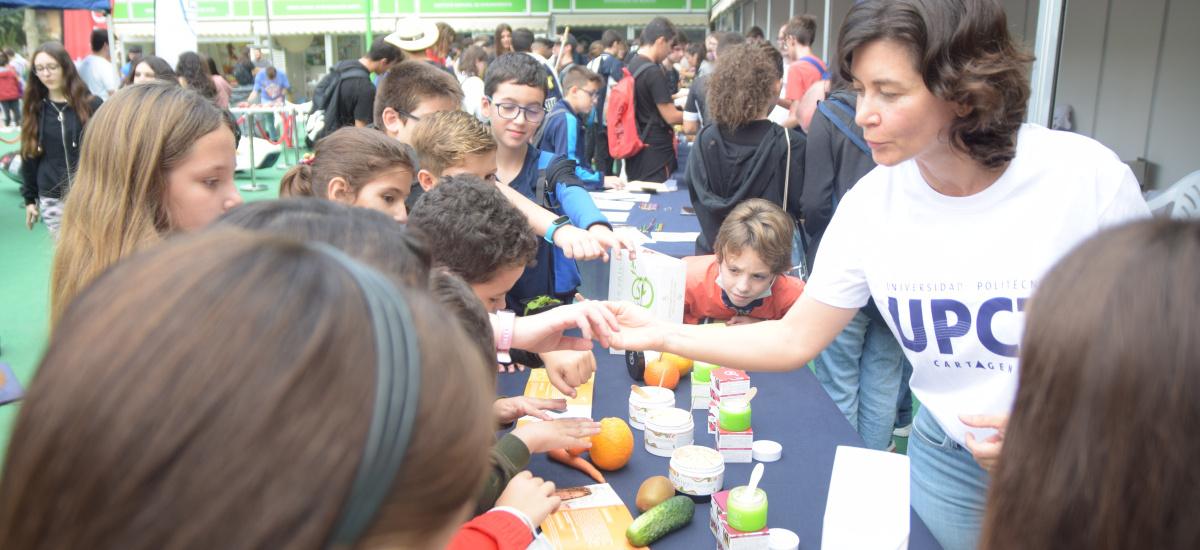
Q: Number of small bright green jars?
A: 3